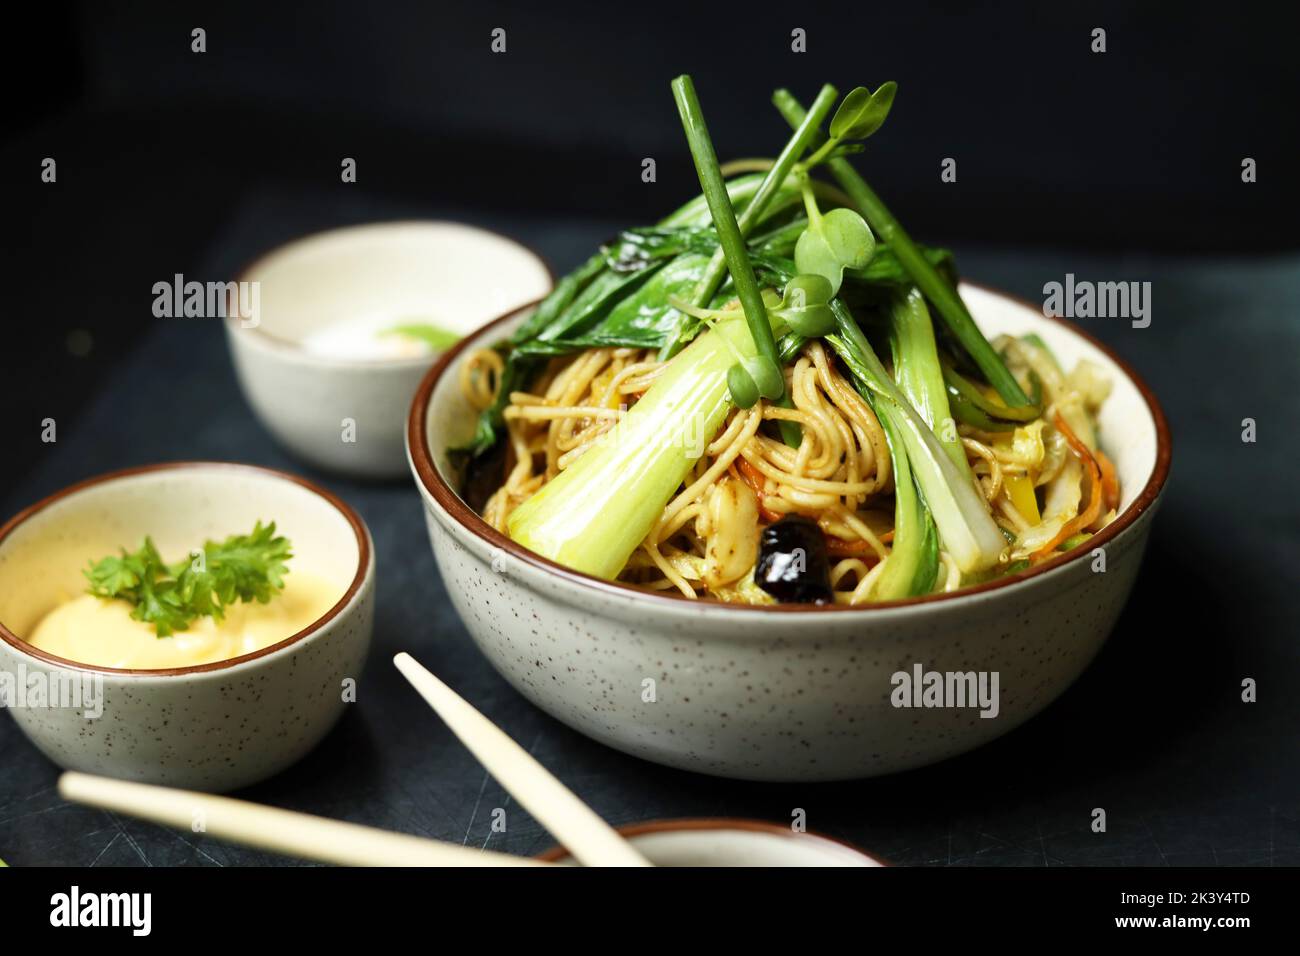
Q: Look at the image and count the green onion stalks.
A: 3